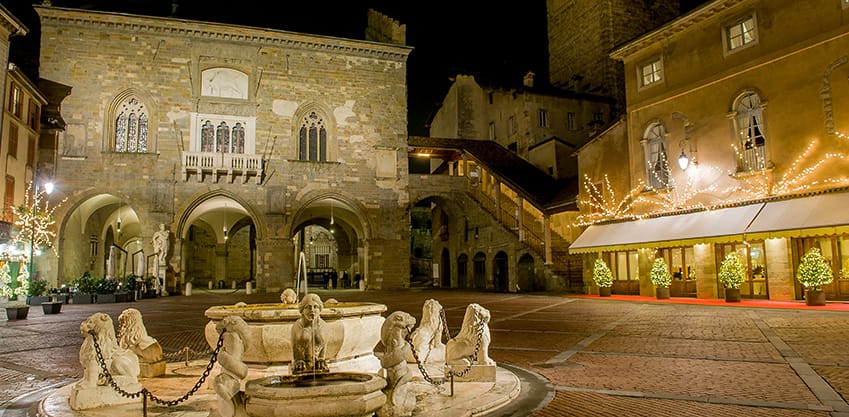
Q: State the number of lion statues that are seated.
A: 4